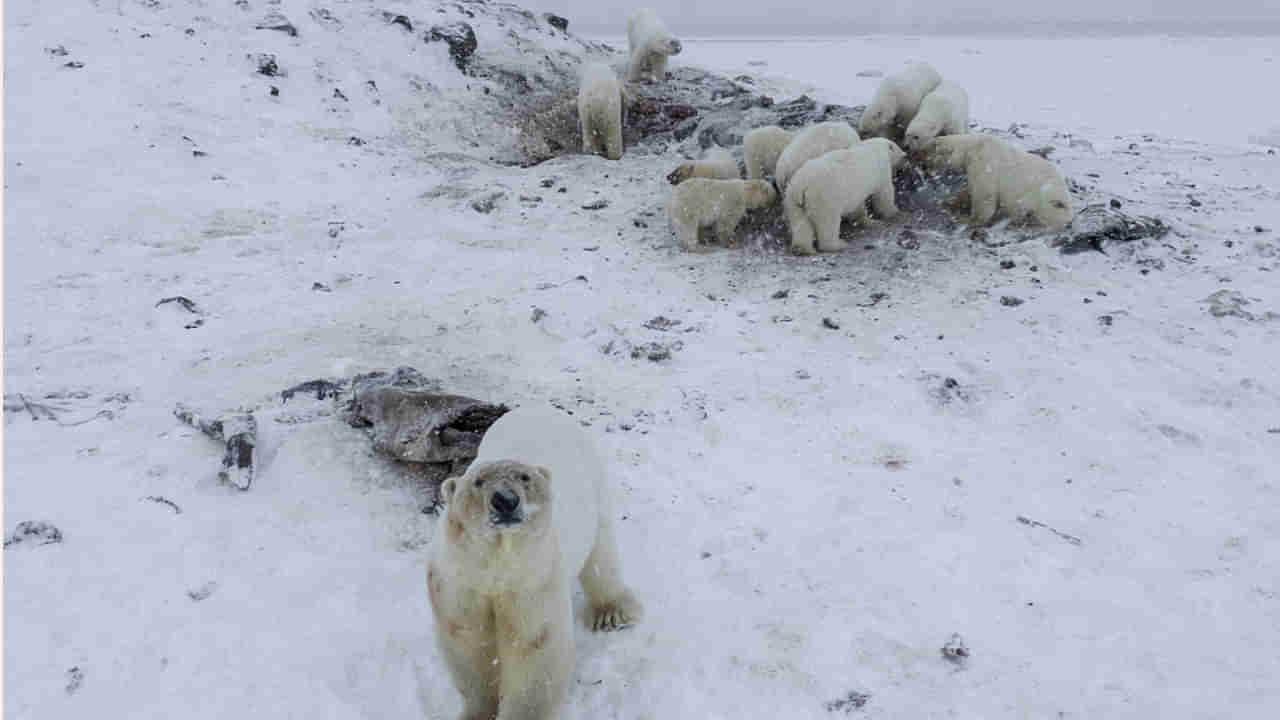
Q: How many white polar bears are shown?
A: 11